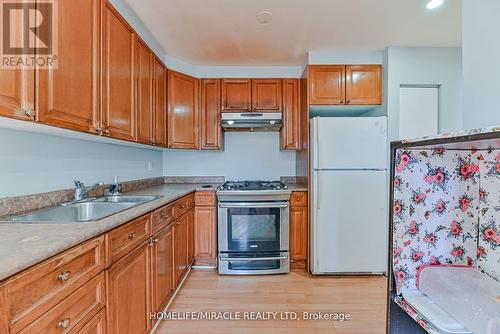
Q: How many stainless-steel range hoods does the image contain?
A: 1